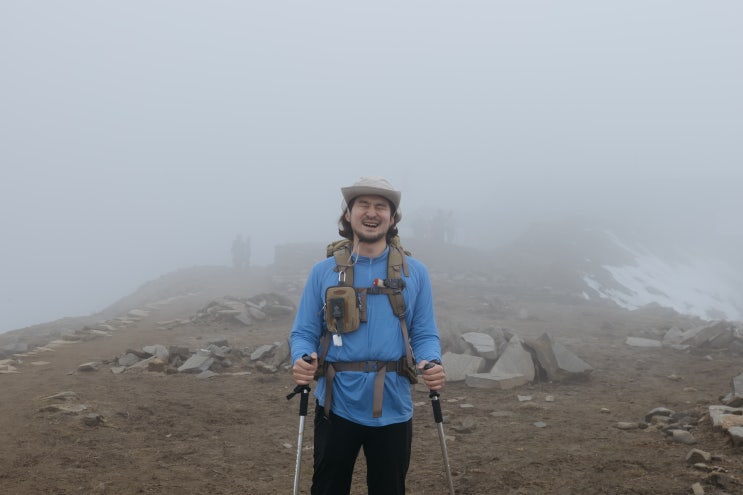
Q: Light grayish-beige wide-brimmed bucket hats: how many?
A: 1